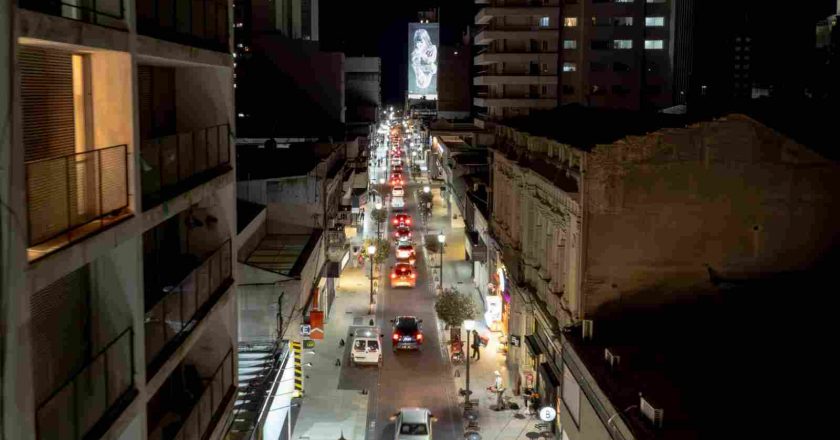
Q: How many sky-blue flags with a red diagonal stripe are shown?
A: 0